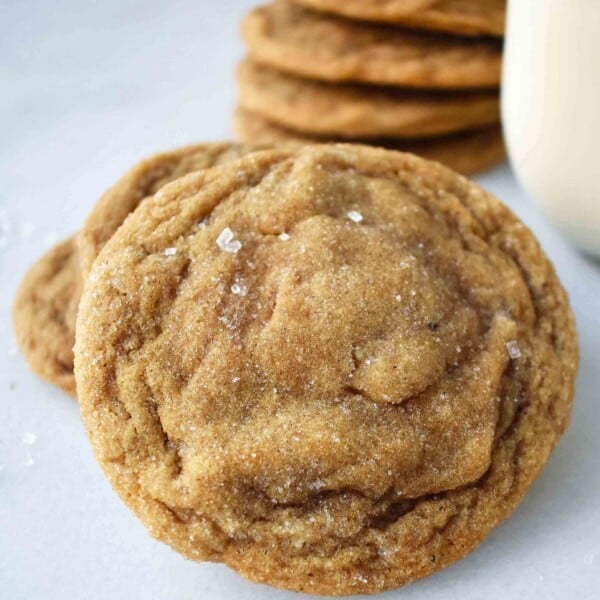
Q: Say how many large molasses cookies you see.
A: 7